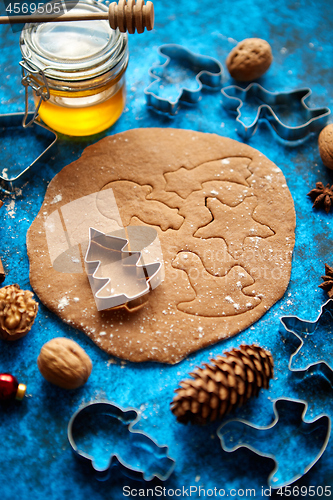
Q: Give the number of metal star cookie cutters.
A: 1